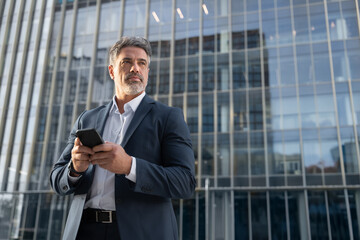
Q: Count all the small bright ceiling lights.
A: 3